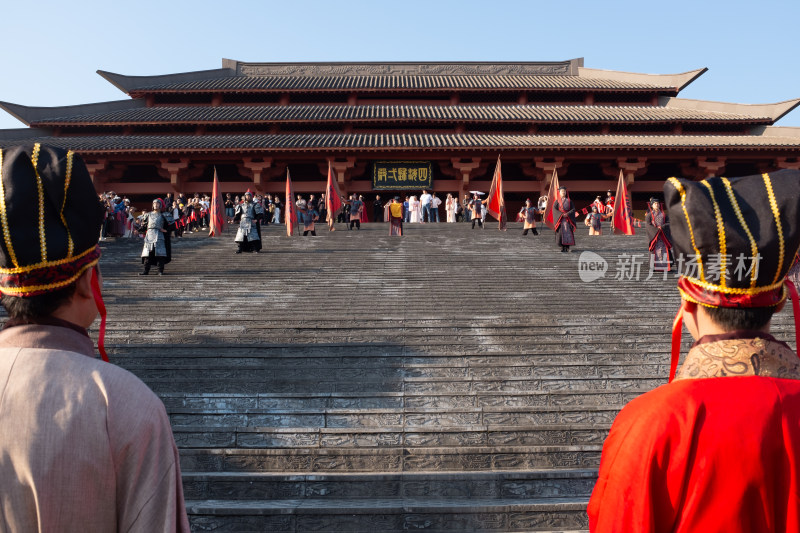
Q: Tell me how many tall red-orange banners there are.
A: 6